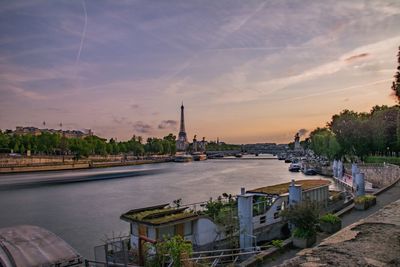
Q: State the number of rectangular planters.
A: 3